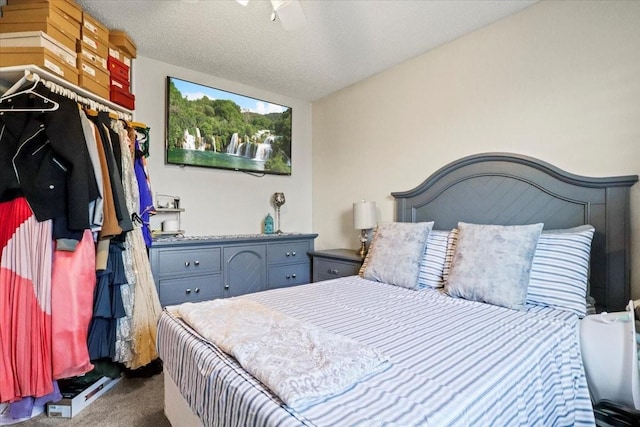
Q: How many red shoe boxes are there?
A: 3